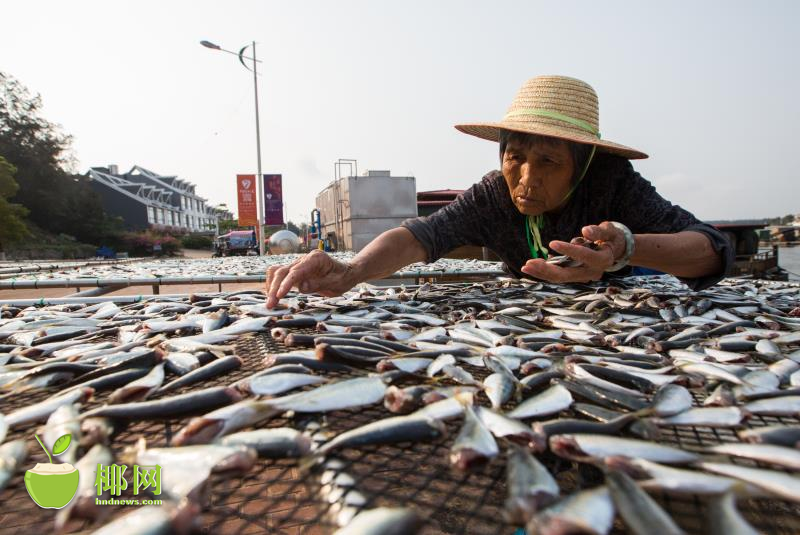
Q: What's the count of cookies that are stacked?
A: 0